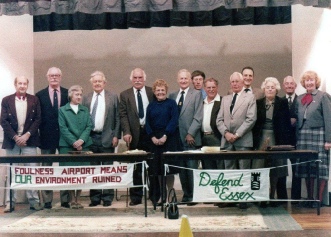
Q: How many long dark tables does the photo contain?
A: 2